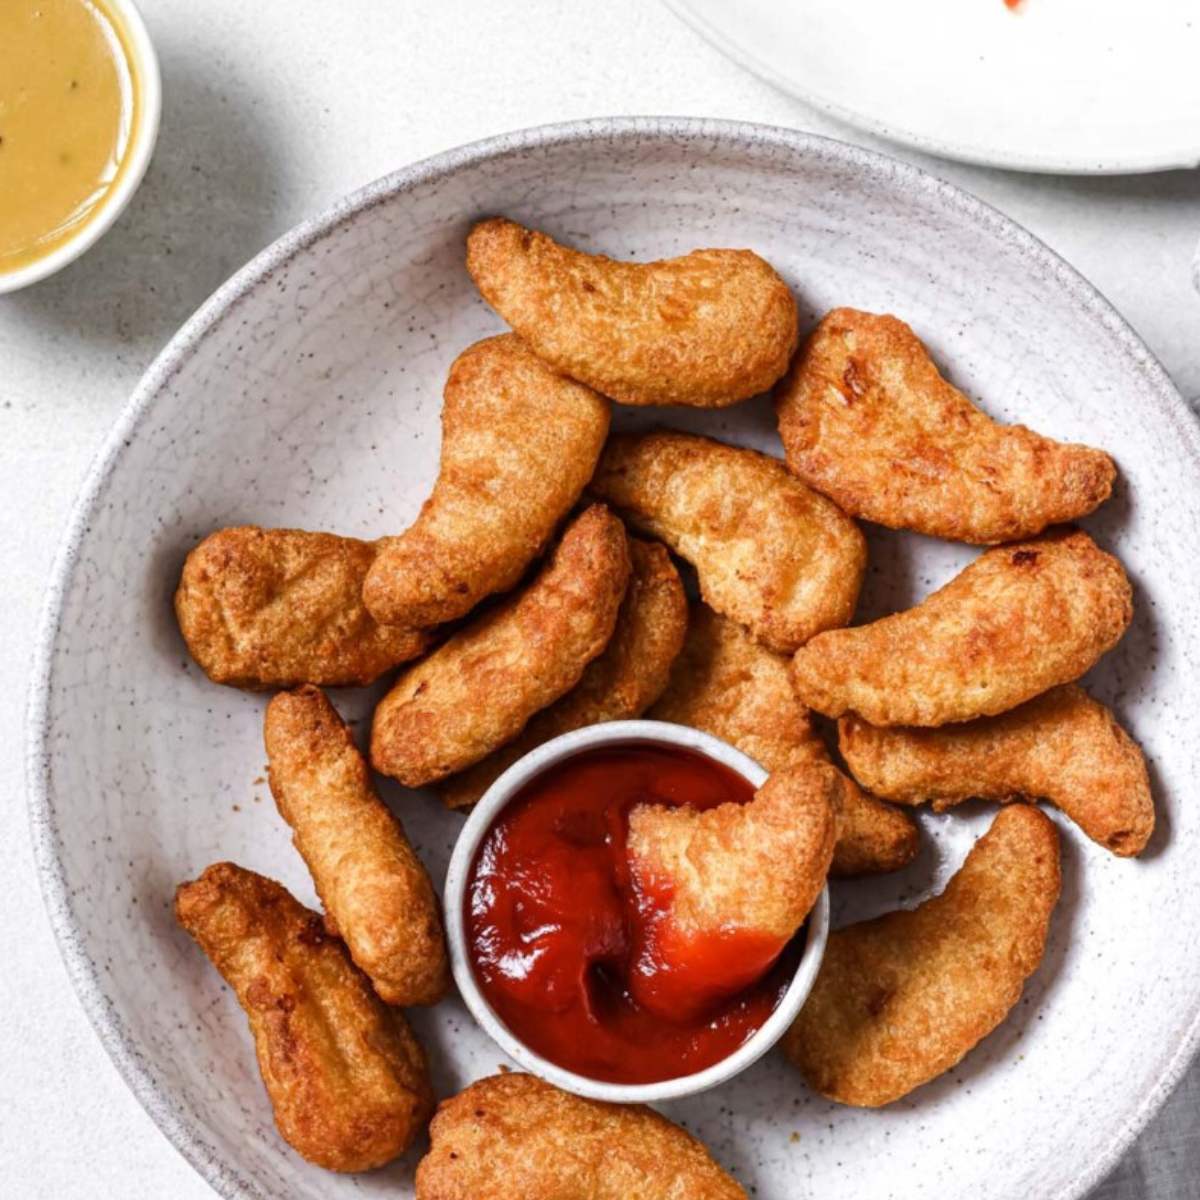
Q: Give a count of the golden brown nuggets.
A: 15